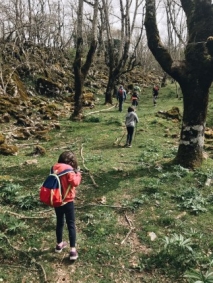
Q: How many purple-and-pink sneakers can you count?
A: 2